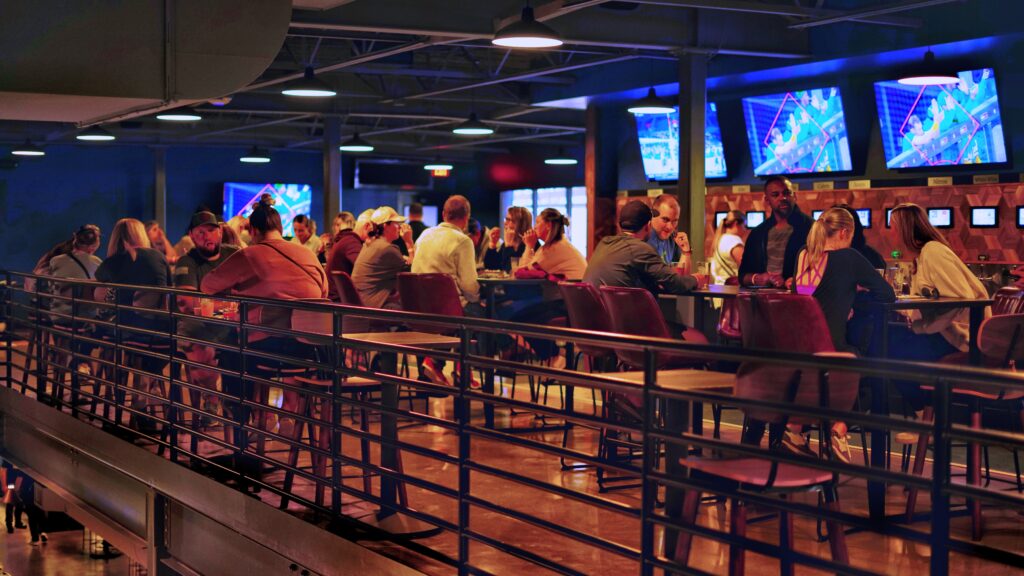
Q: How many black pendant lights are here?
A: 12